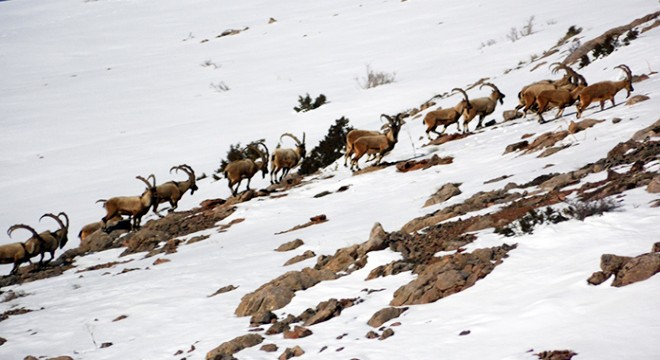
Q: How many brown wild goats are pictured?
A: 15